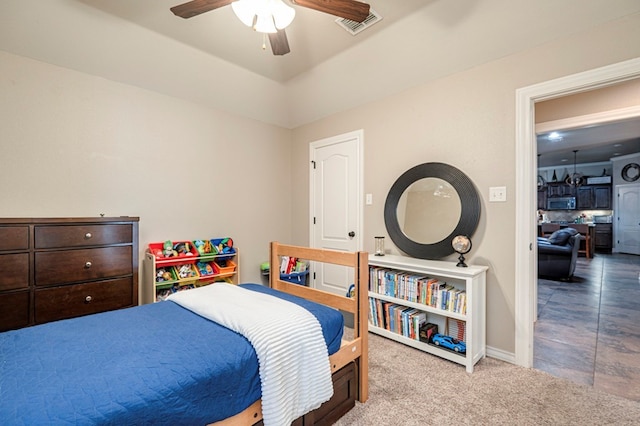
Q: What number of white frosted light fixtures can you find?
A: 3